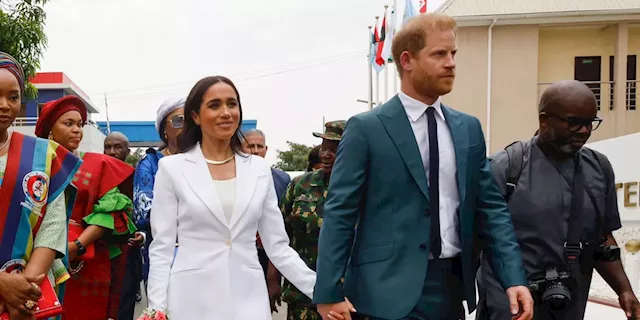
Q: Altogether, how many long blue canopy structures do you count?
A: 1